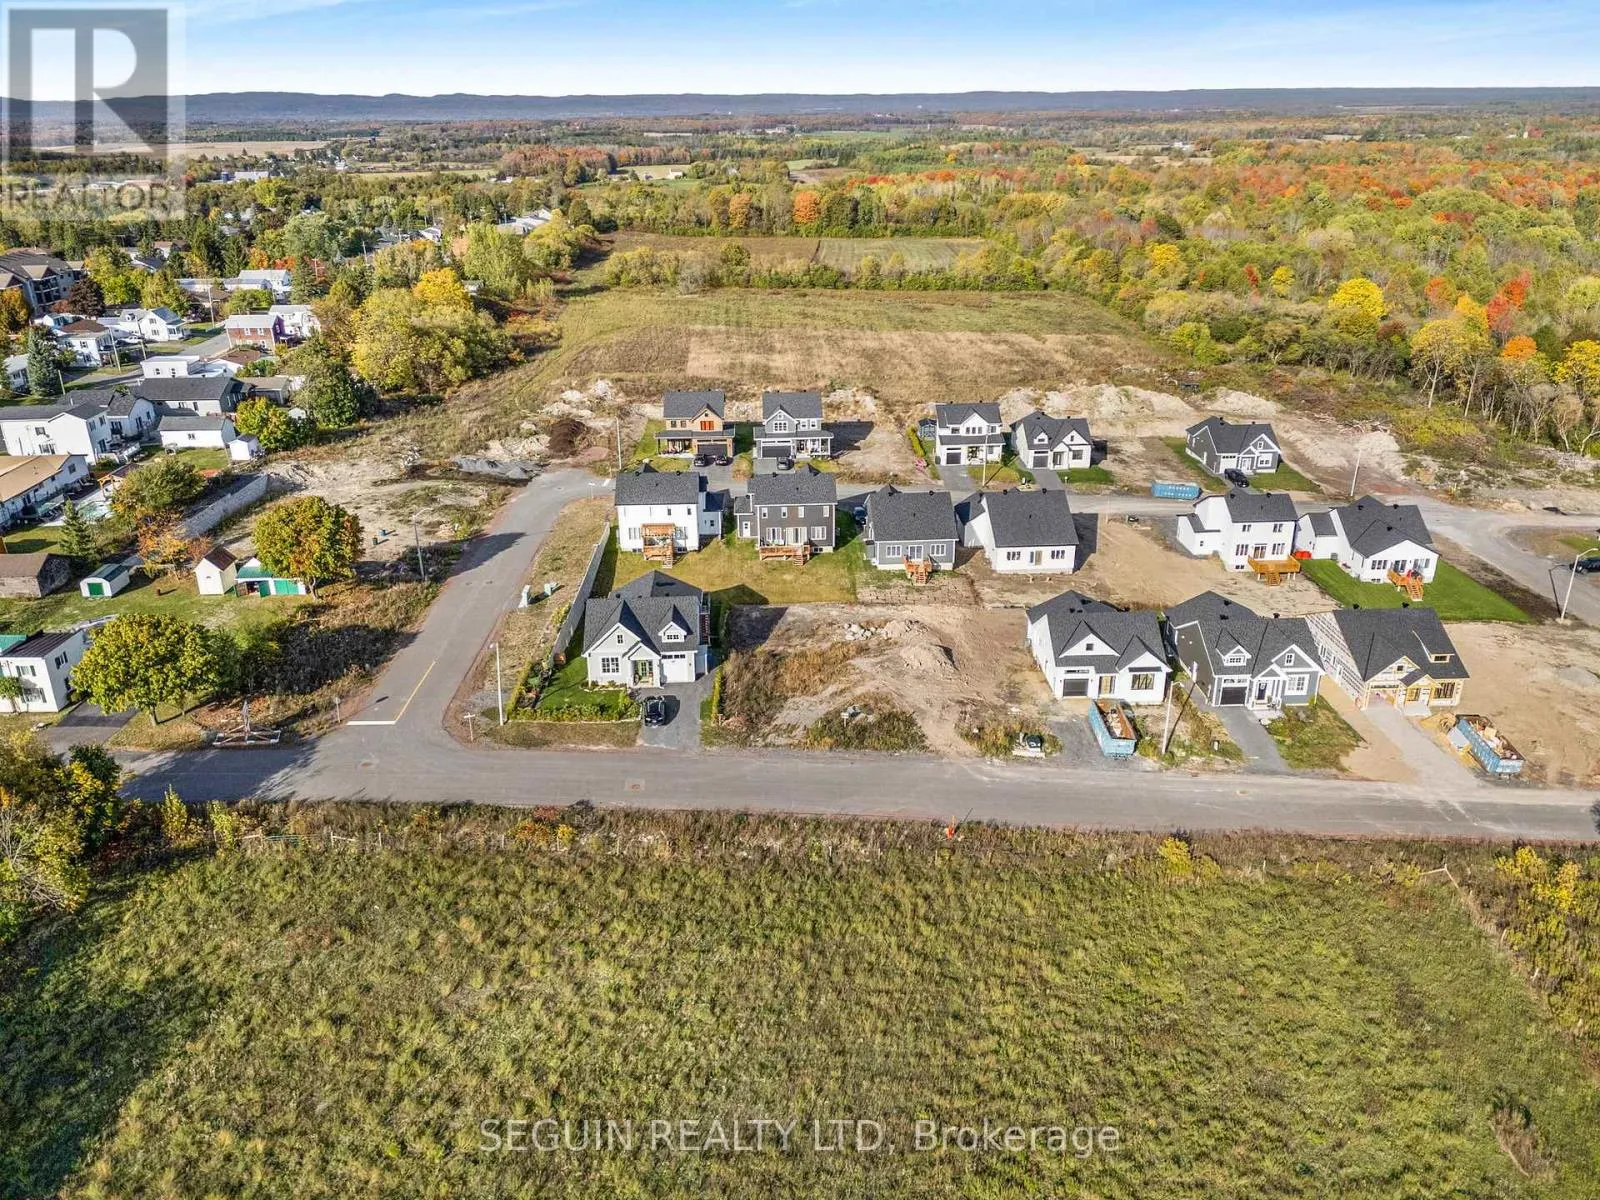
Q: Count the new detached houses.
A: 15